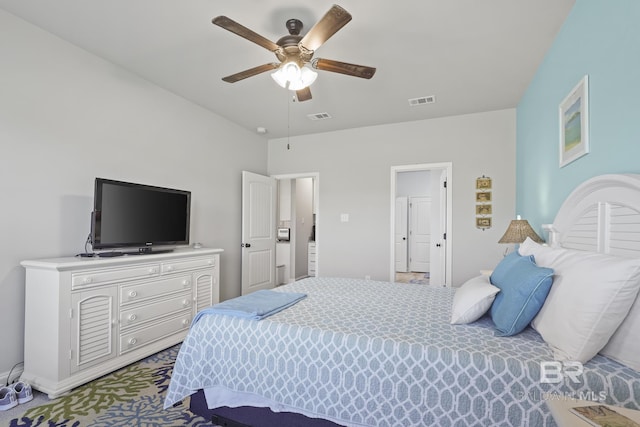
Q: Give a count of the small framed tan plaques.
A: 4